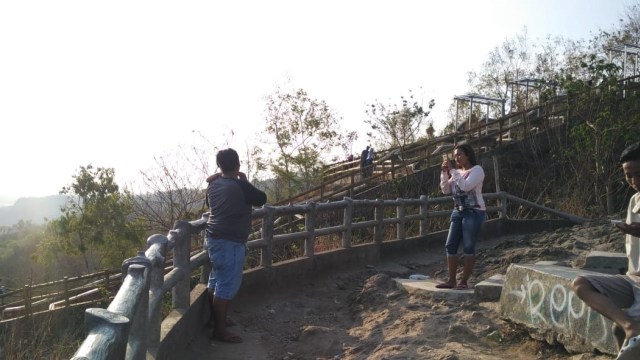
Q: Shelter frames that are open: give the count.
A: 3